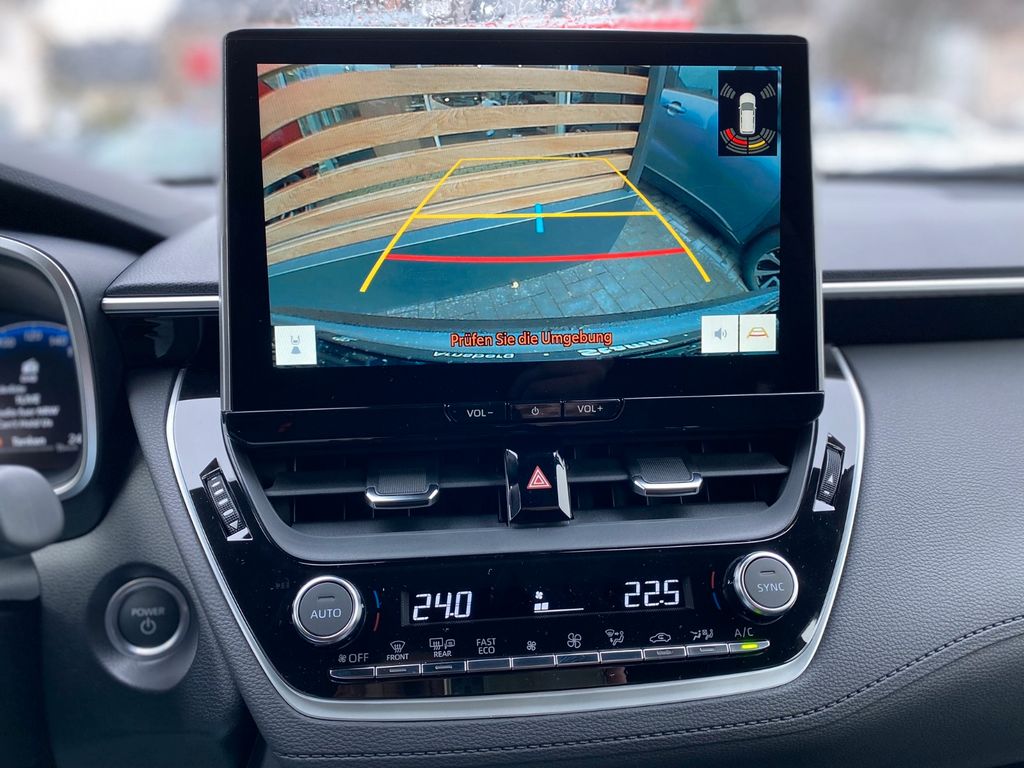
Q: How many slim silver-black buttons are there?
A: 10